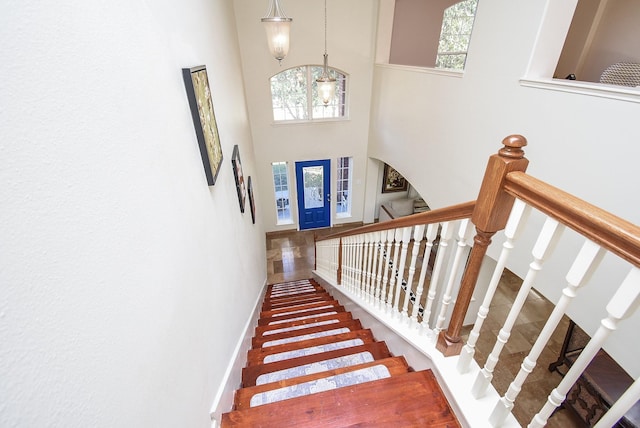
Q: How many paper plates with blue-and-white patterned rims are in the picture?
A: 0